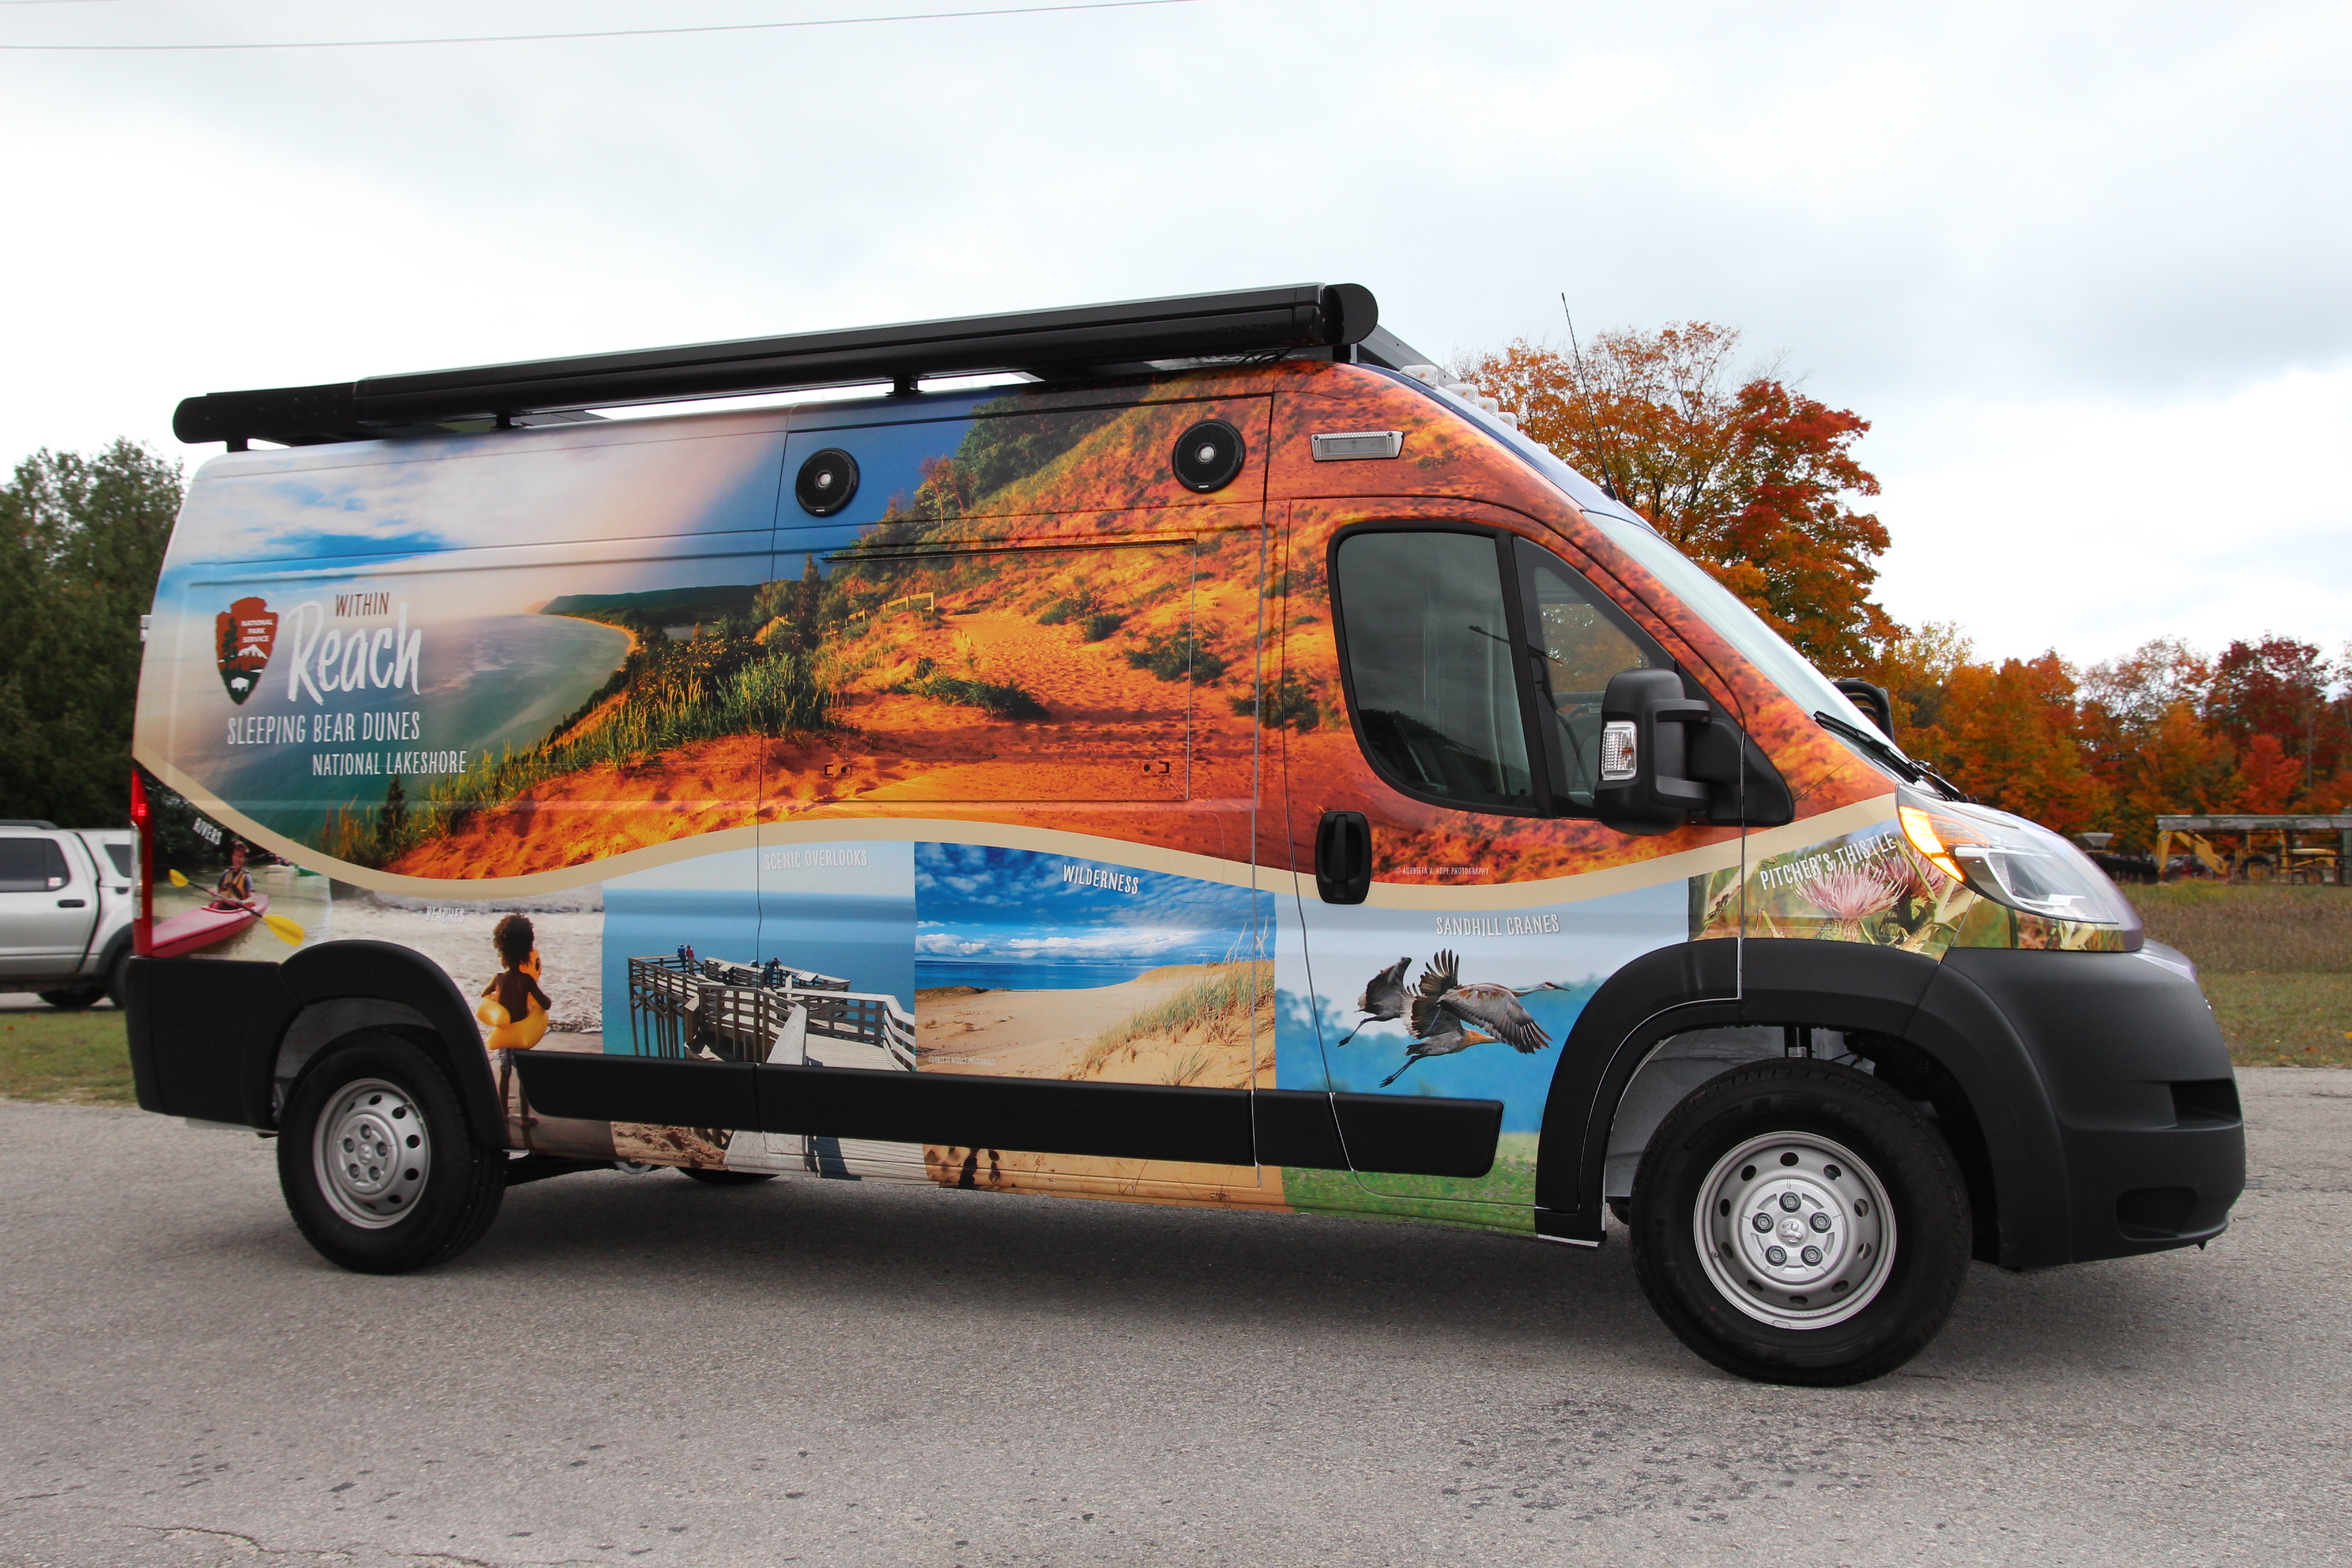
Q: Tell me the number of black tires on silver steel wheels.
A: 2